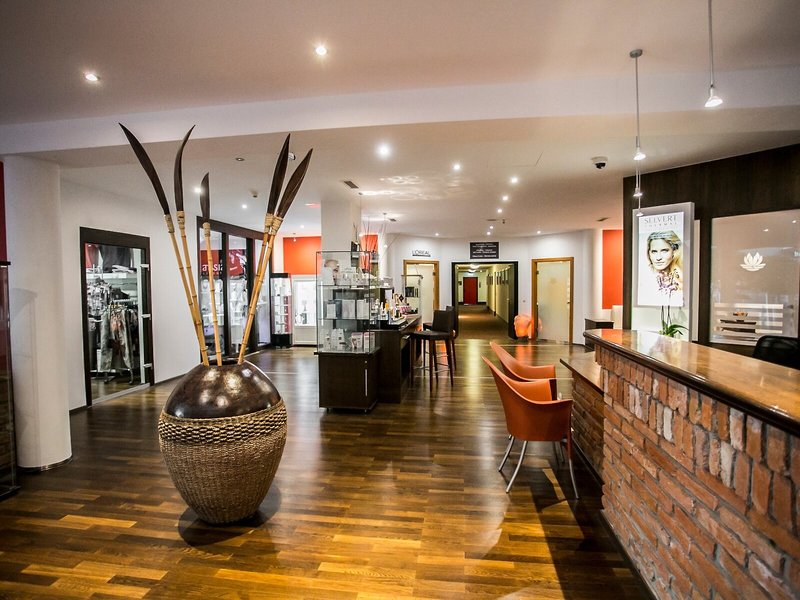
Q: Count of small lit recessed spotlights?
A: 14